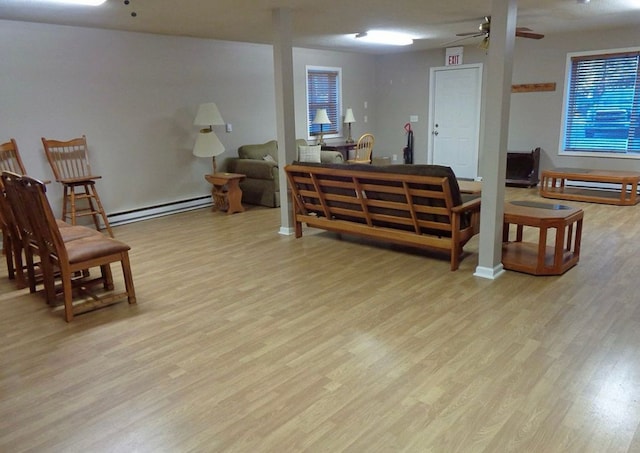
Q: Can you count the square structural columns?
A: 2